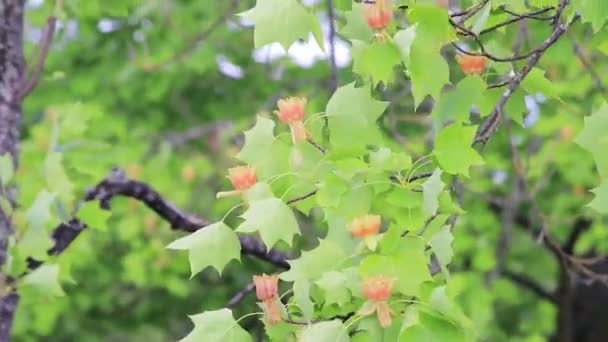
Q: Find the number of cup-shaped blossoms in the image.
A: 7